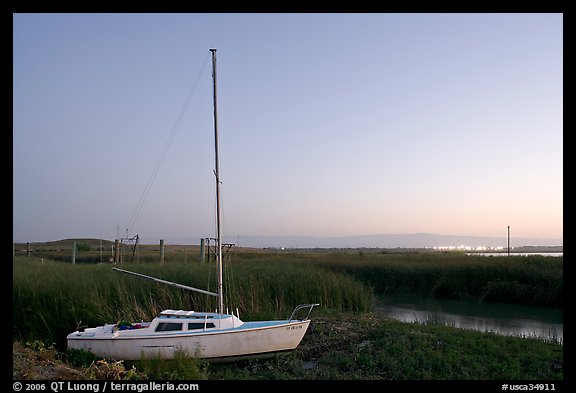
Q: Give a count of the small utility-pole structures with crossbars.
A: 2